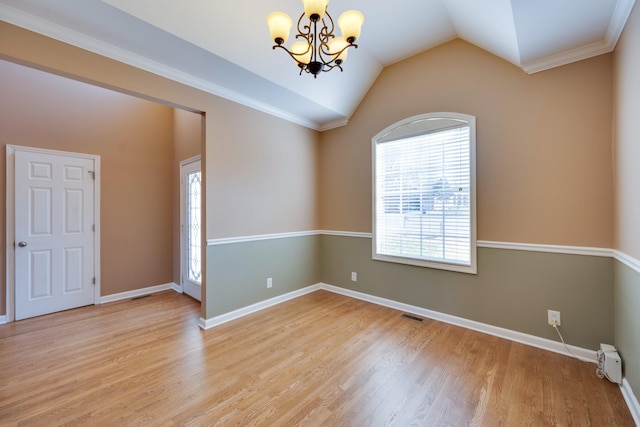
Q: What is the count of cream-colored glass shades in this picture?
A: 5